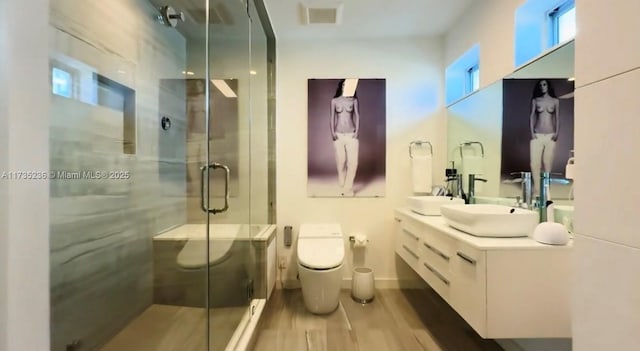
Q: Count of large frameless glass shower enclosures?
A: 1